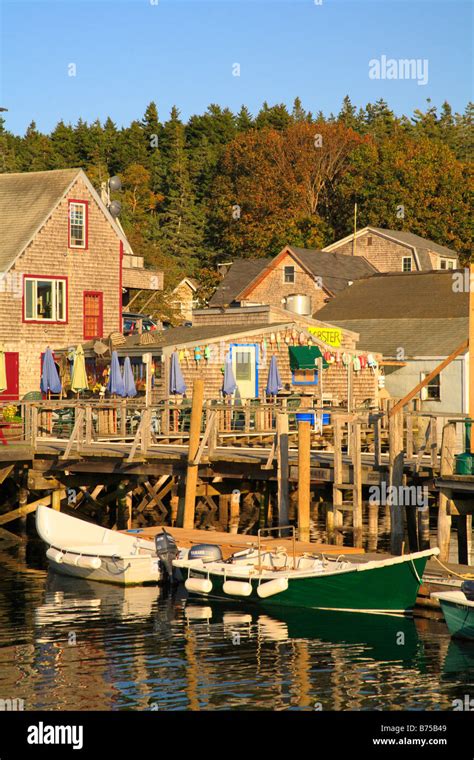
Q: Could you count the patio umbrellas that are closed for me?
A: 8